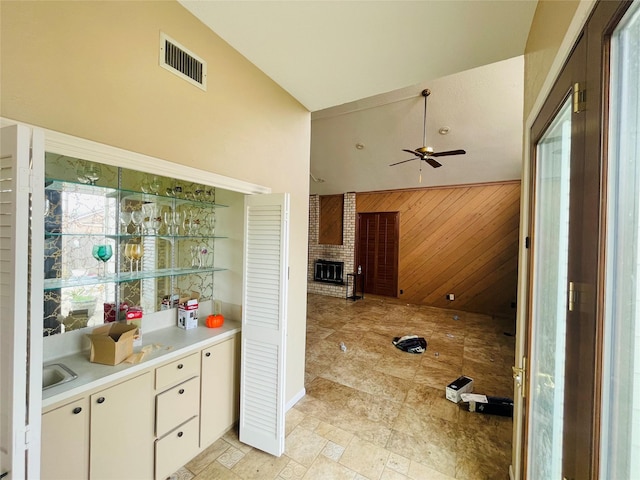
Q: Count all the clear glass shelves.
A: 3